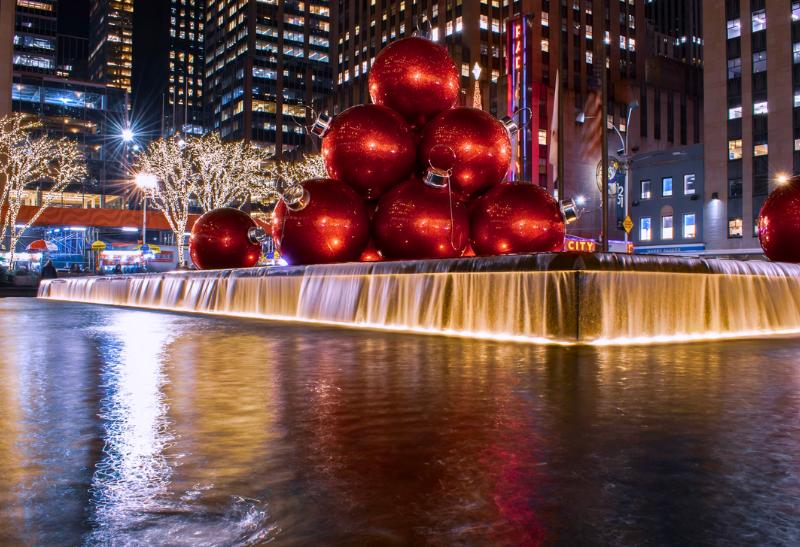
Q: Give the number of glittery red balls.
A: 8